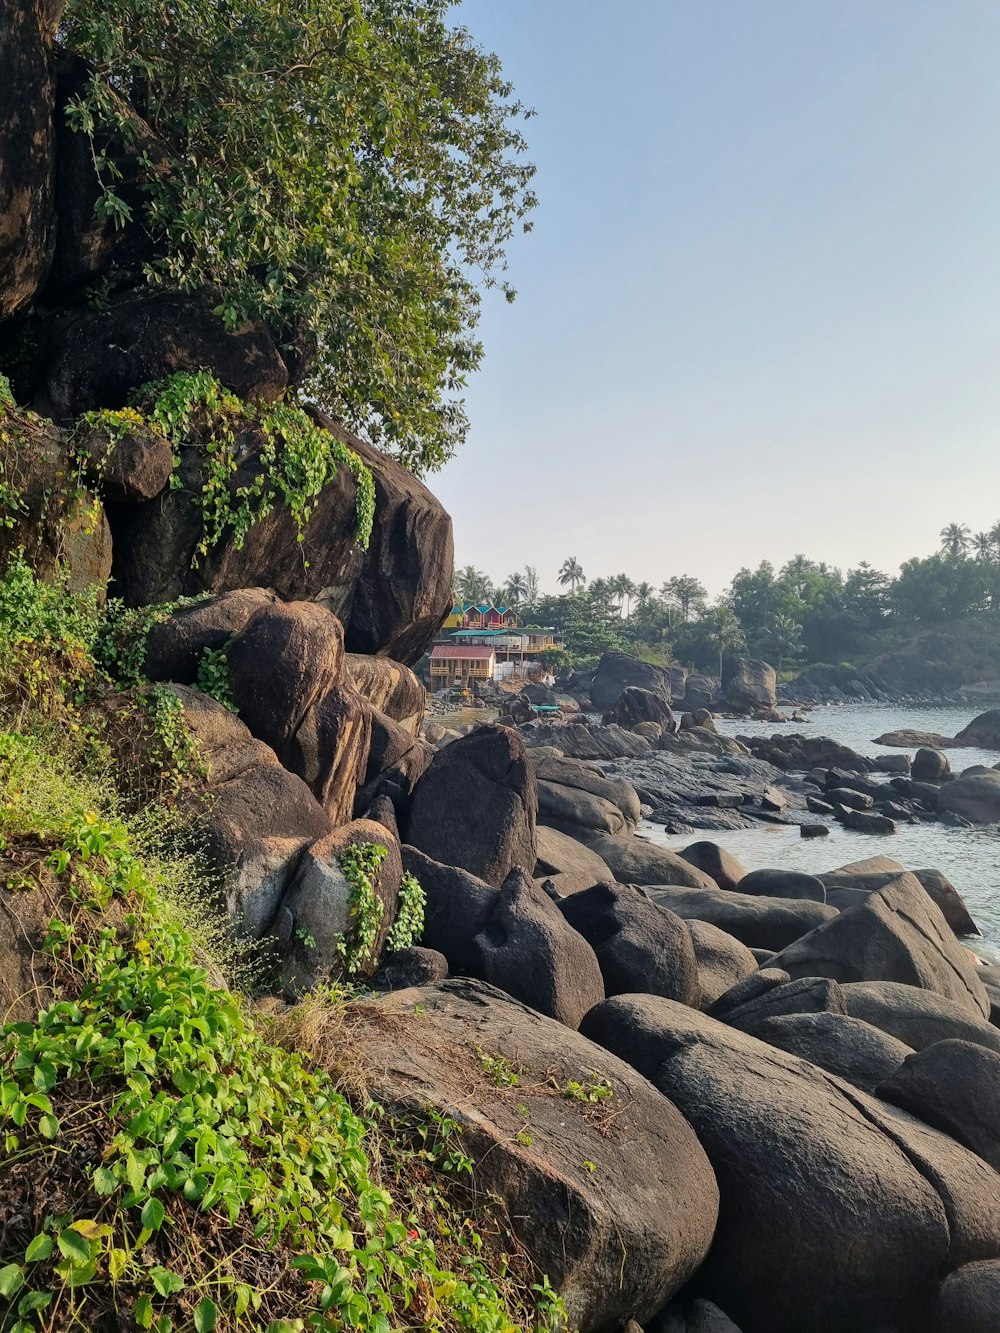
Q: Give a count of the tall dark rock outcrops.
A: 1